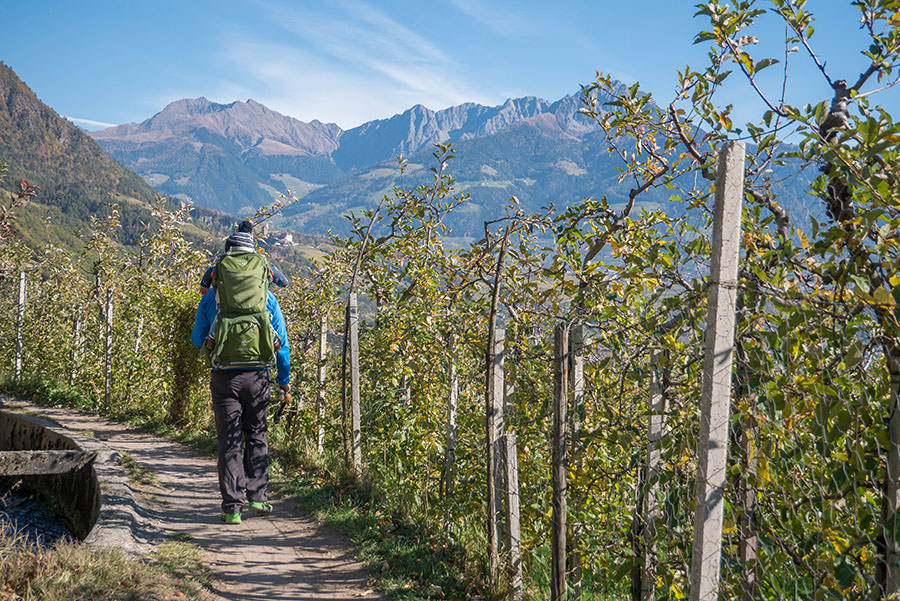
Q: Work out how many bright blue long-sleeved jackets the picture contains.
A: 1